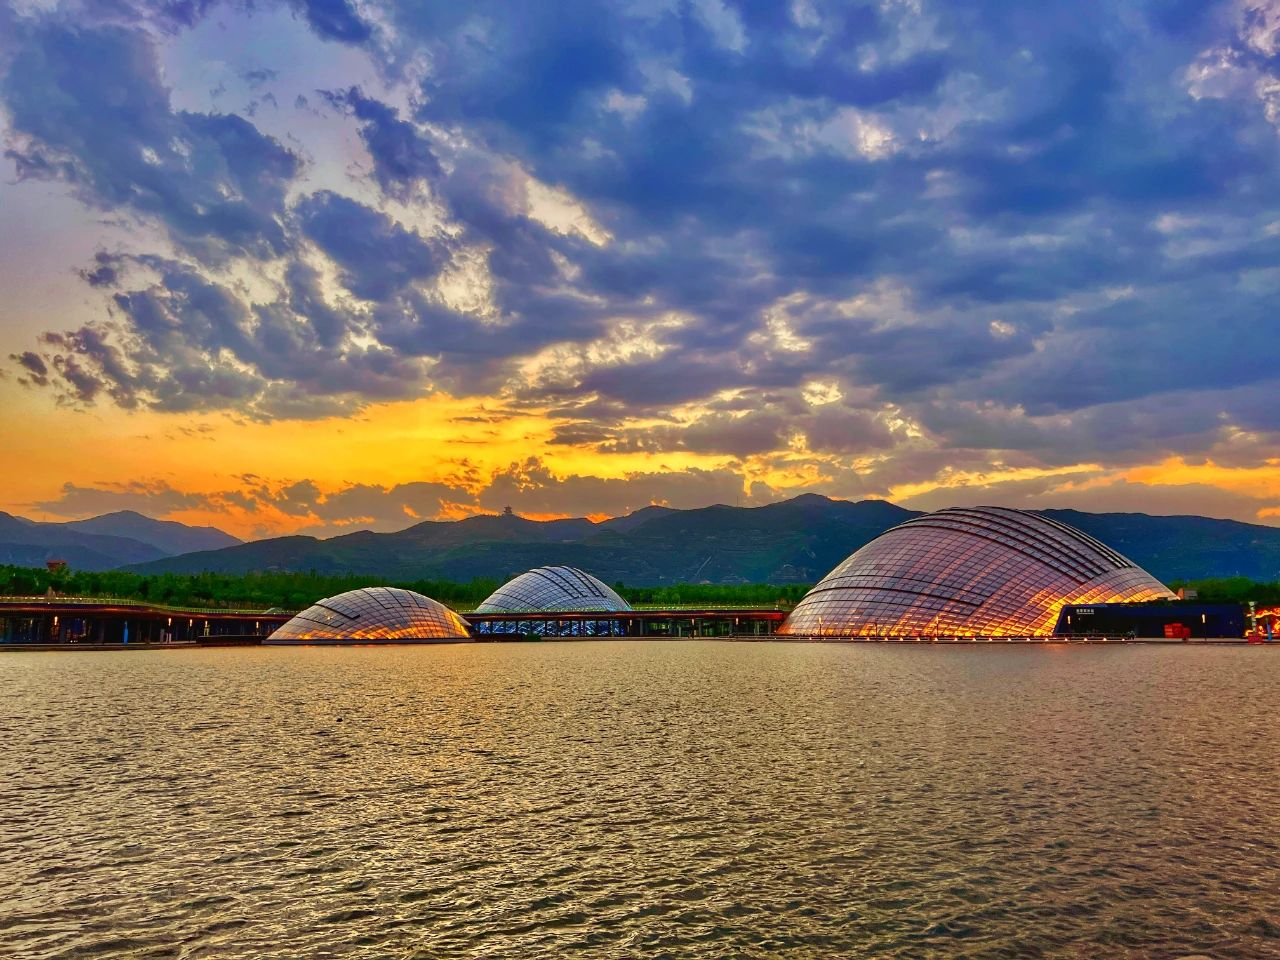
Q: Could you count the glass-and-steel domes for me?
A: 3